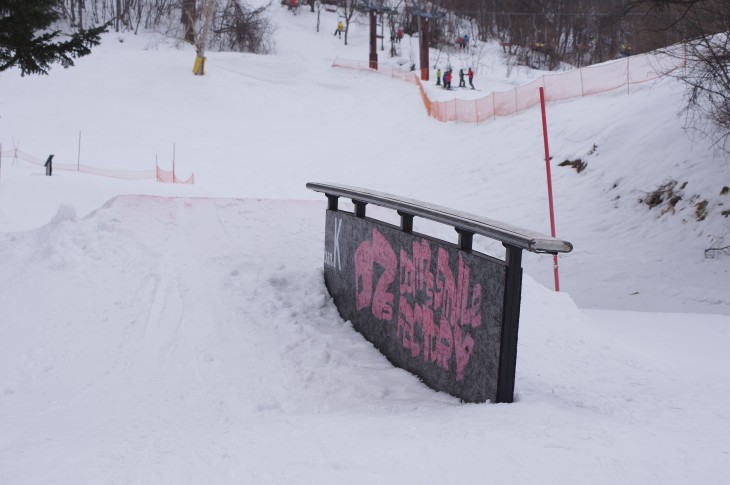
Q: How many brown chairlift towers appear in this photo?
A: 2